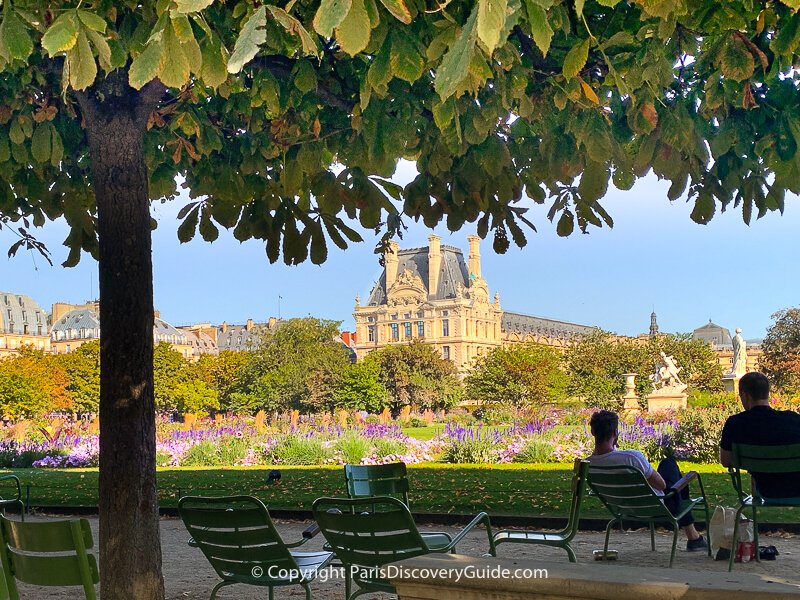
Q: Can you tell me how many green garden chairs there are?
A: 8